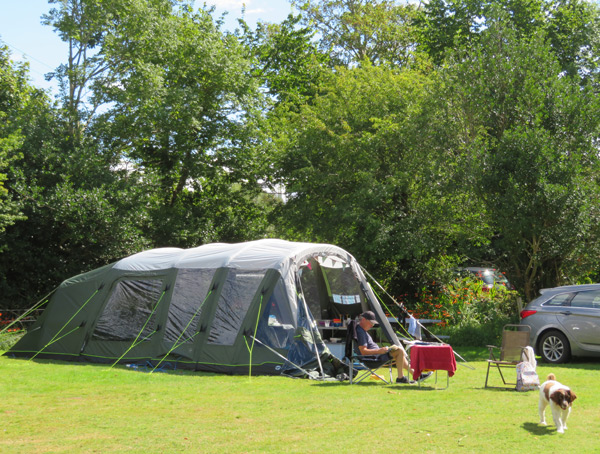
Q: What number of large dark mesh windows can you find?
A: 3